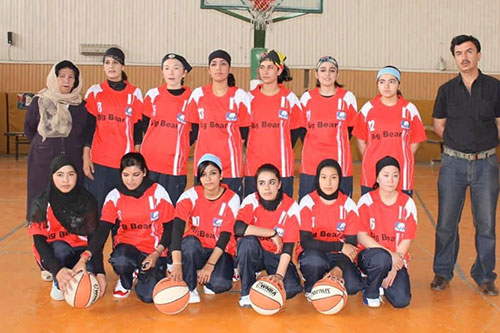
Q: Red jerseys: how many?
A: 12